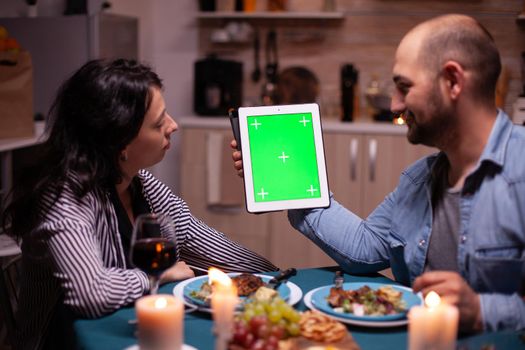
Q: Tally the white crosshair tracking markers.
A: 5